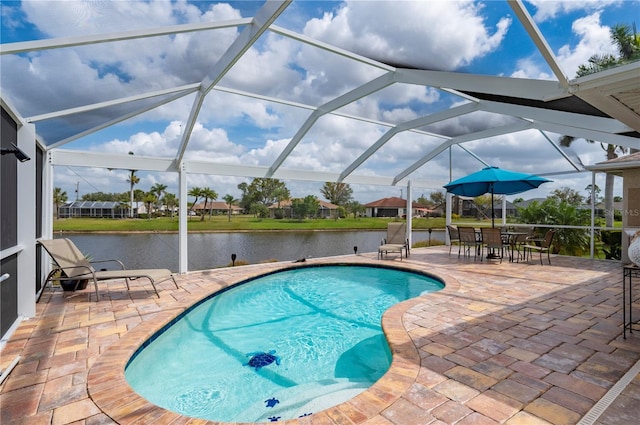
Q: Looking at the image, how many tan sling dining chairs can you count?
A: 6